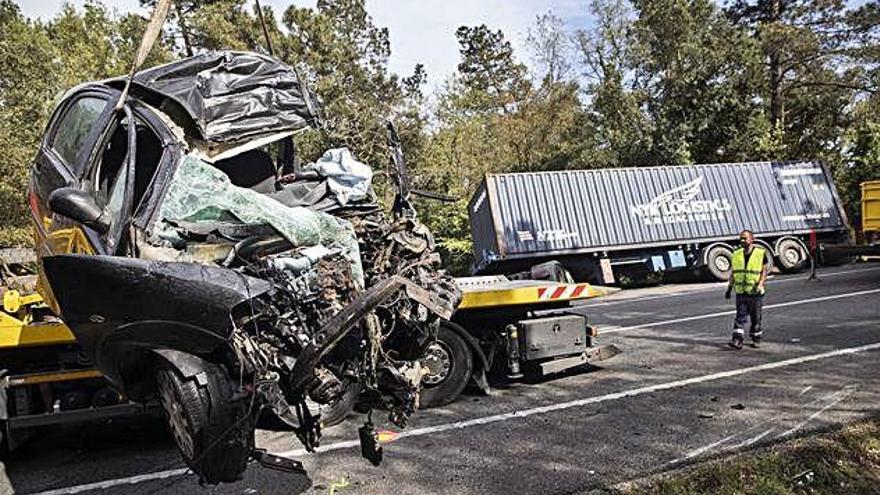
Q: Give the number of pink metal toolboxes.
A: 0